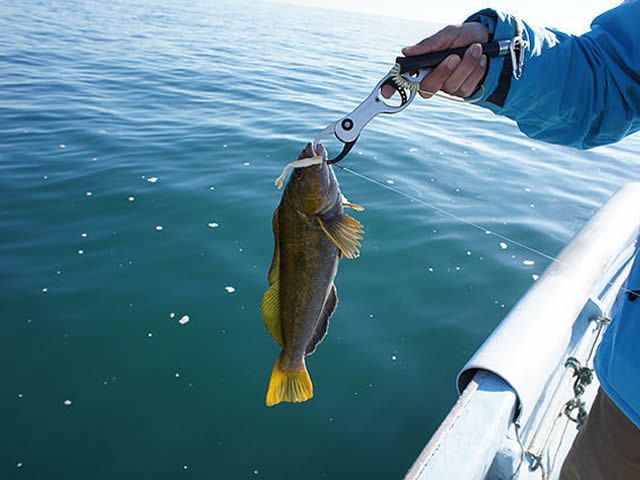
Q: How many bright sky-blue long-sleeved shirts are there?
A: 1